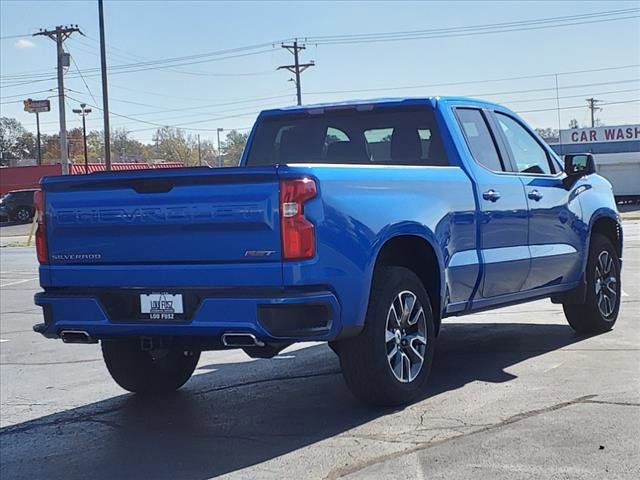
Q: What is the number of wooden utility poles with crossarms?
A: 3